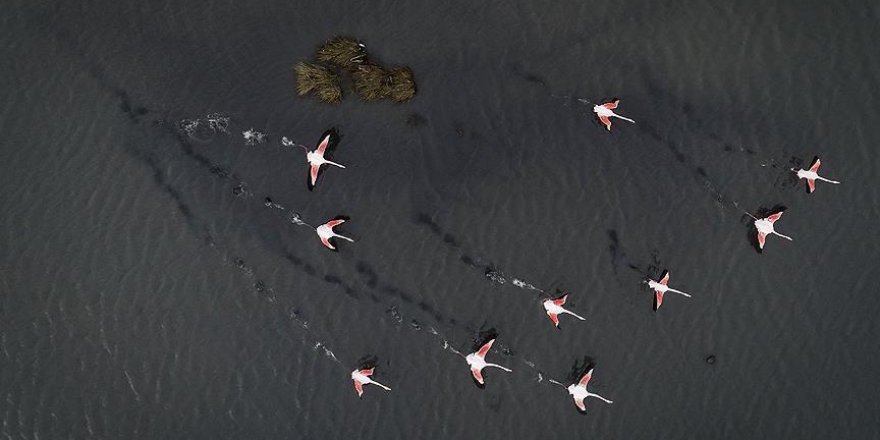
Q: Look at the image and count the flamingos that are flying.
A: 10